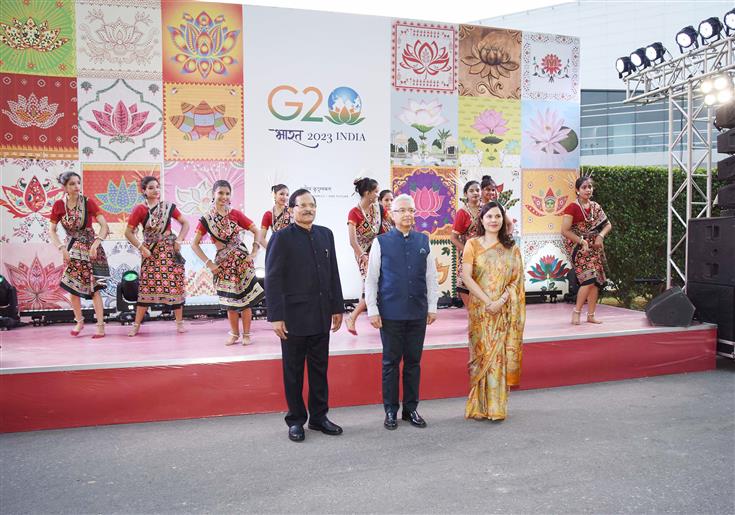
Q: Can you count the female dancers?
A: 9